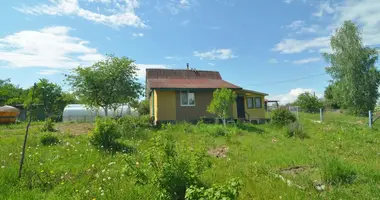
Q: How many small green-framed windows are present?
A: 2